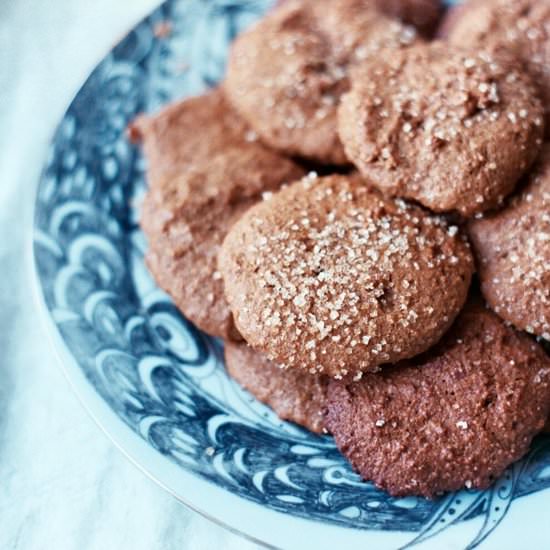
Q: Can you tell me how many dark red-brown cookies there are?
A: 1